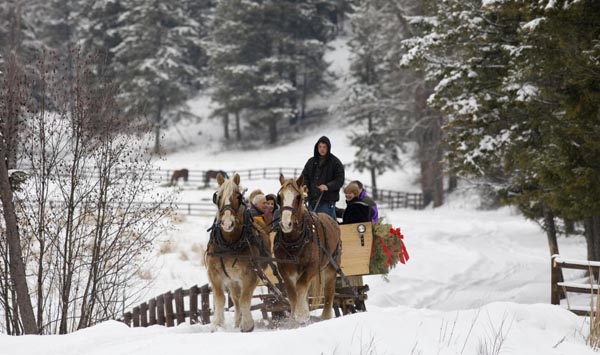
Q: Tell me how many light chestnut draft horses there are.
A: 2